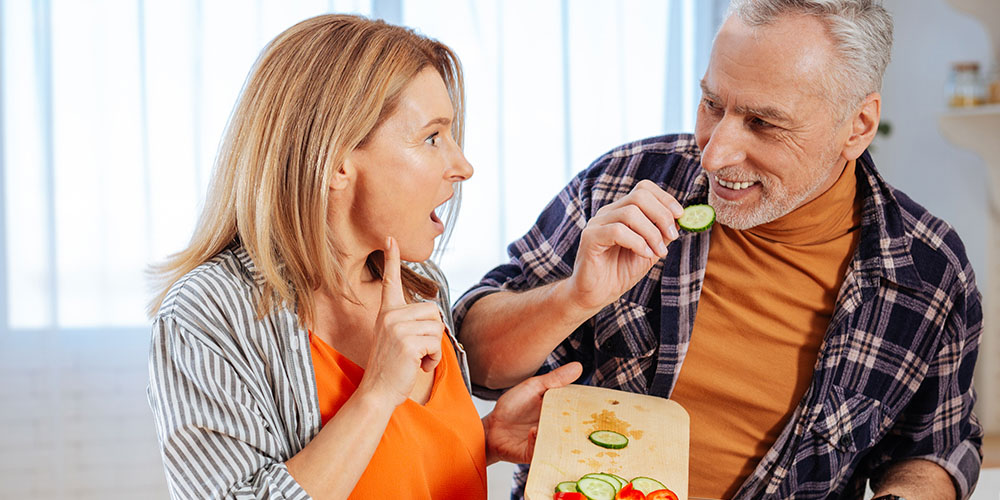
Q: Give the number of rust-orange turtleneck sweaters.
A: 1